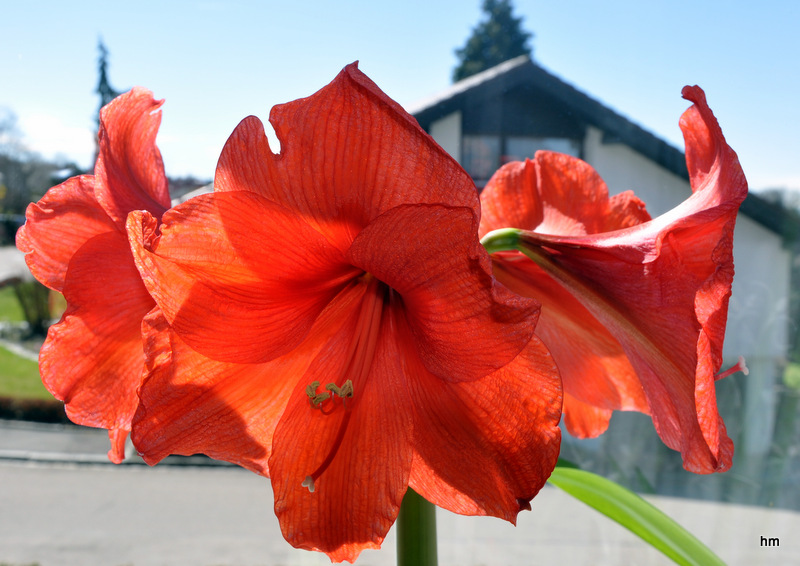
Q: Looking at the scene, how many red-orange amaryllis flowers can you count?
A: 4